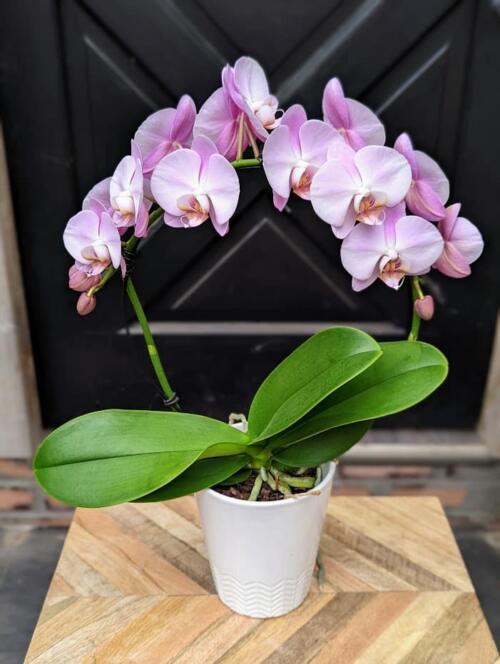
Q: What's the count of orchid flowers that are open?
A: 13